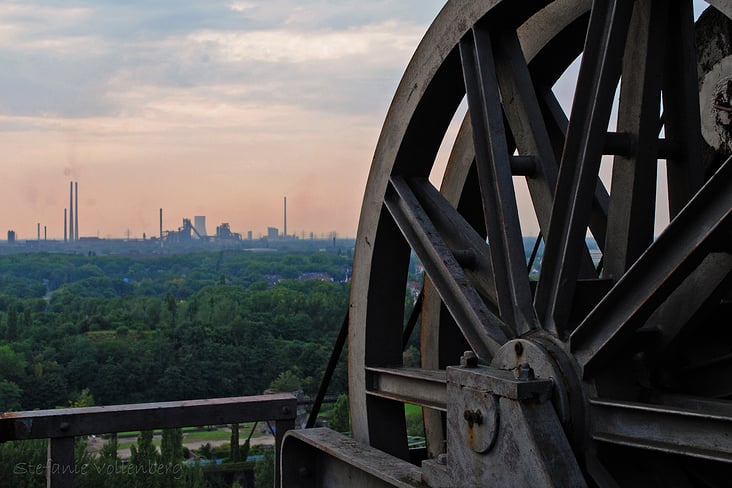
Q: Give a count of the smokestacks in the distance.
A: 7